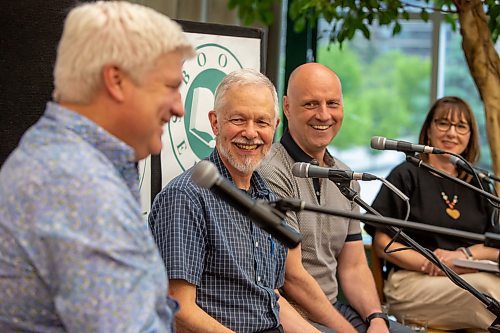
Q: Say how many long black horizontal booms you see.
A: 3